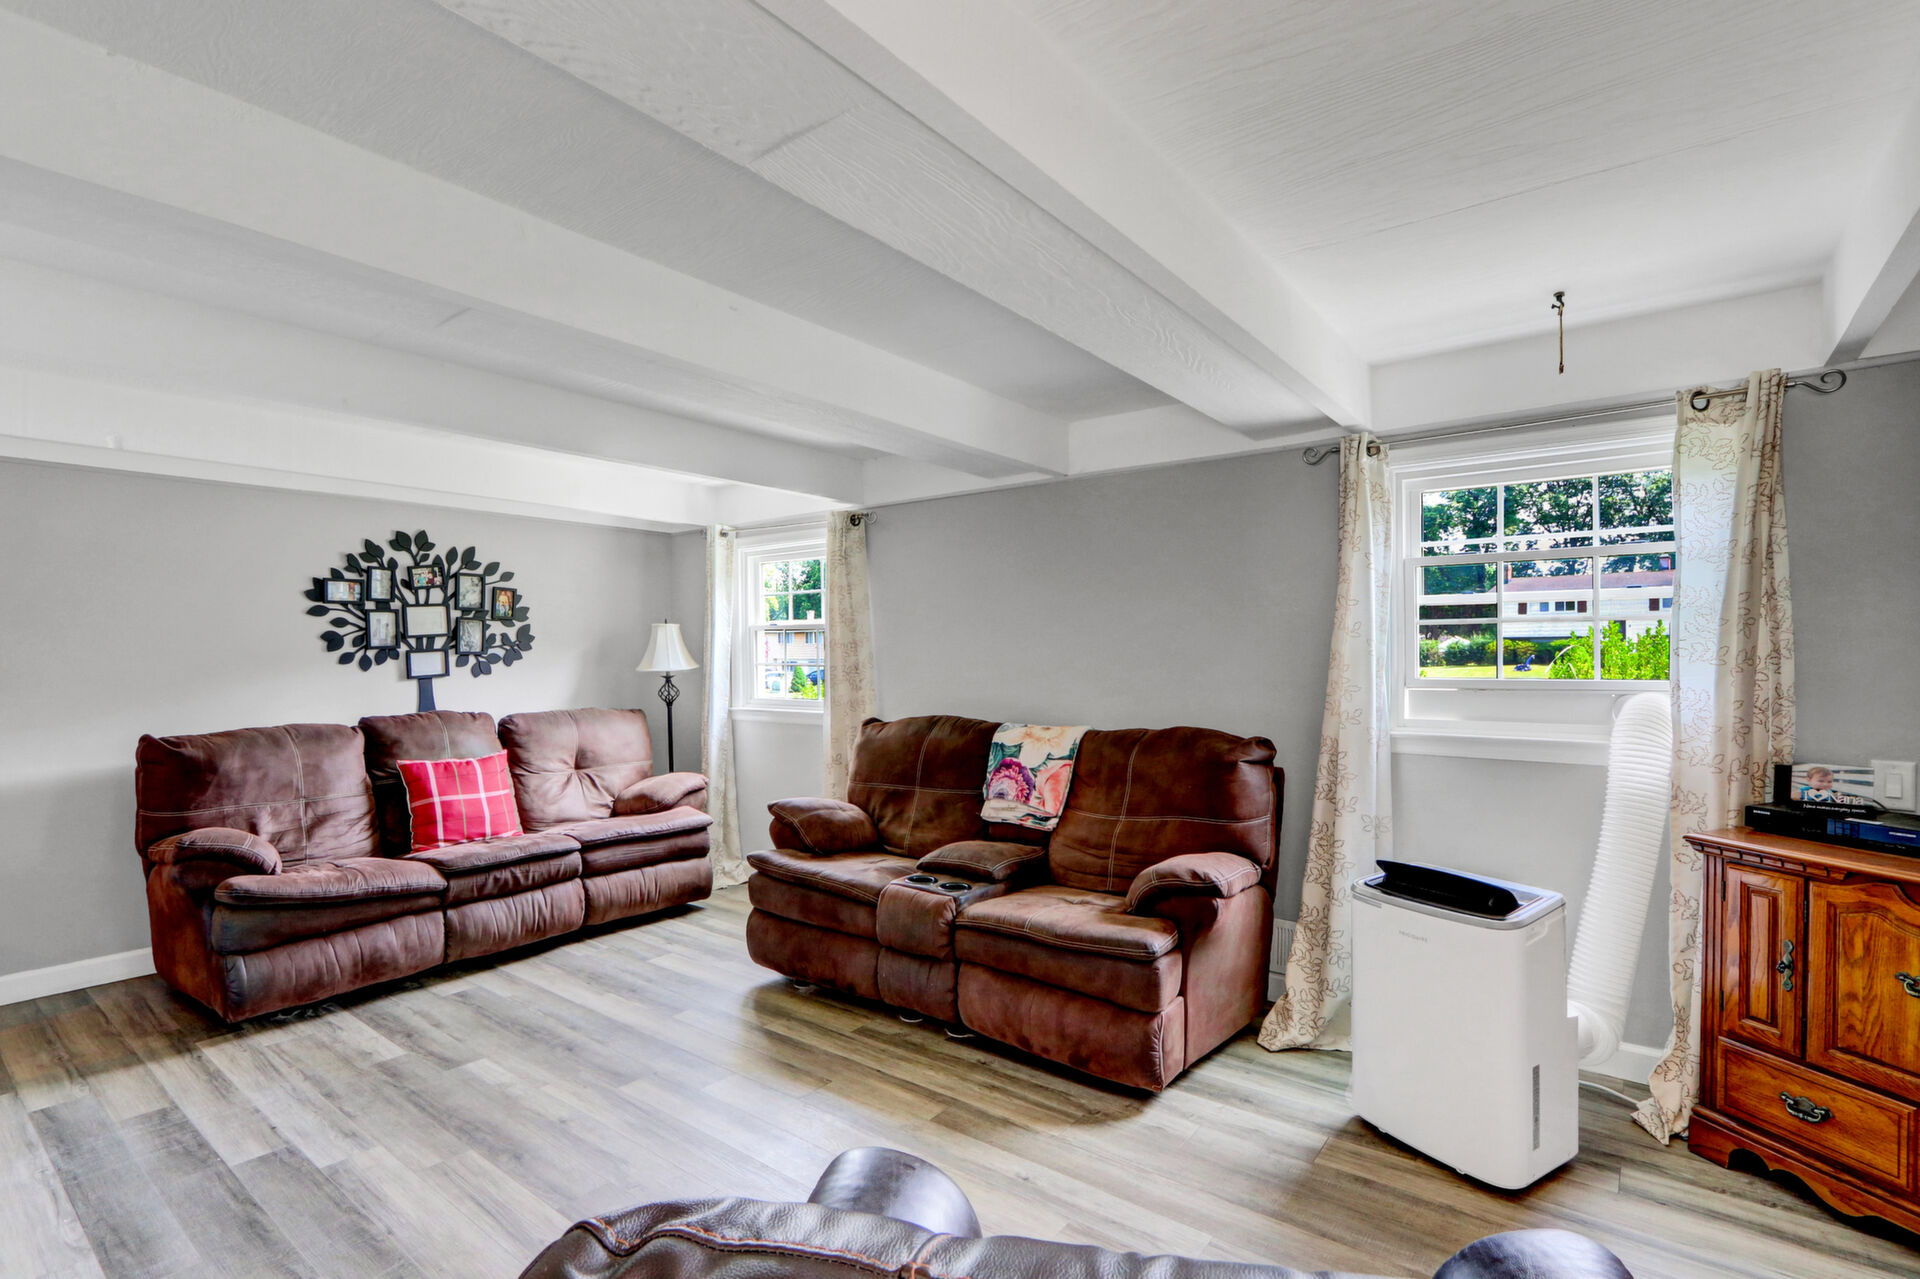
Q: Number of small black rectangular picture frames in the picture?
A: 9